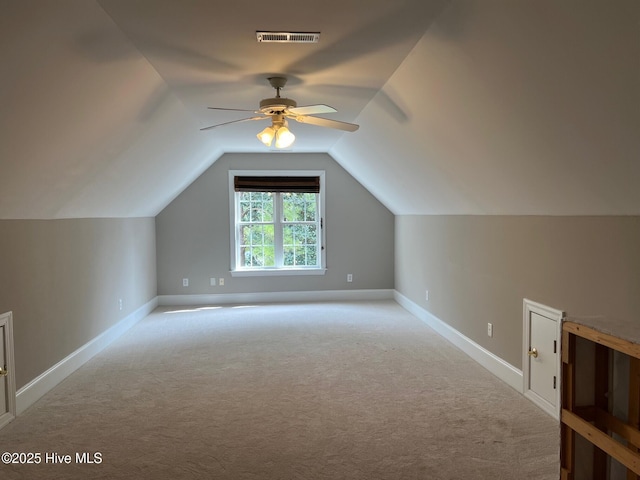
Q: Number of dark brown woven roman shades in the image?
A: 1